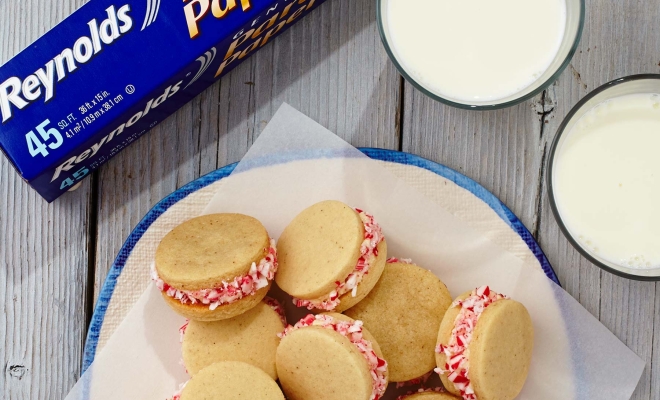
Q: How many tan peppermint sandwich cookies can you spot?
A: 8